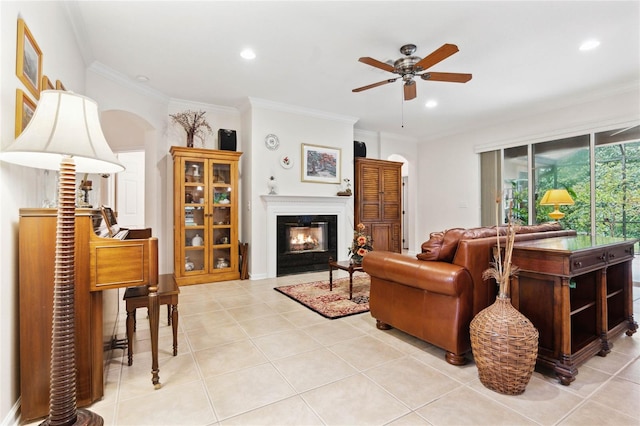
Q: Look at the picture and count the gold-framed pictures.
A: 5